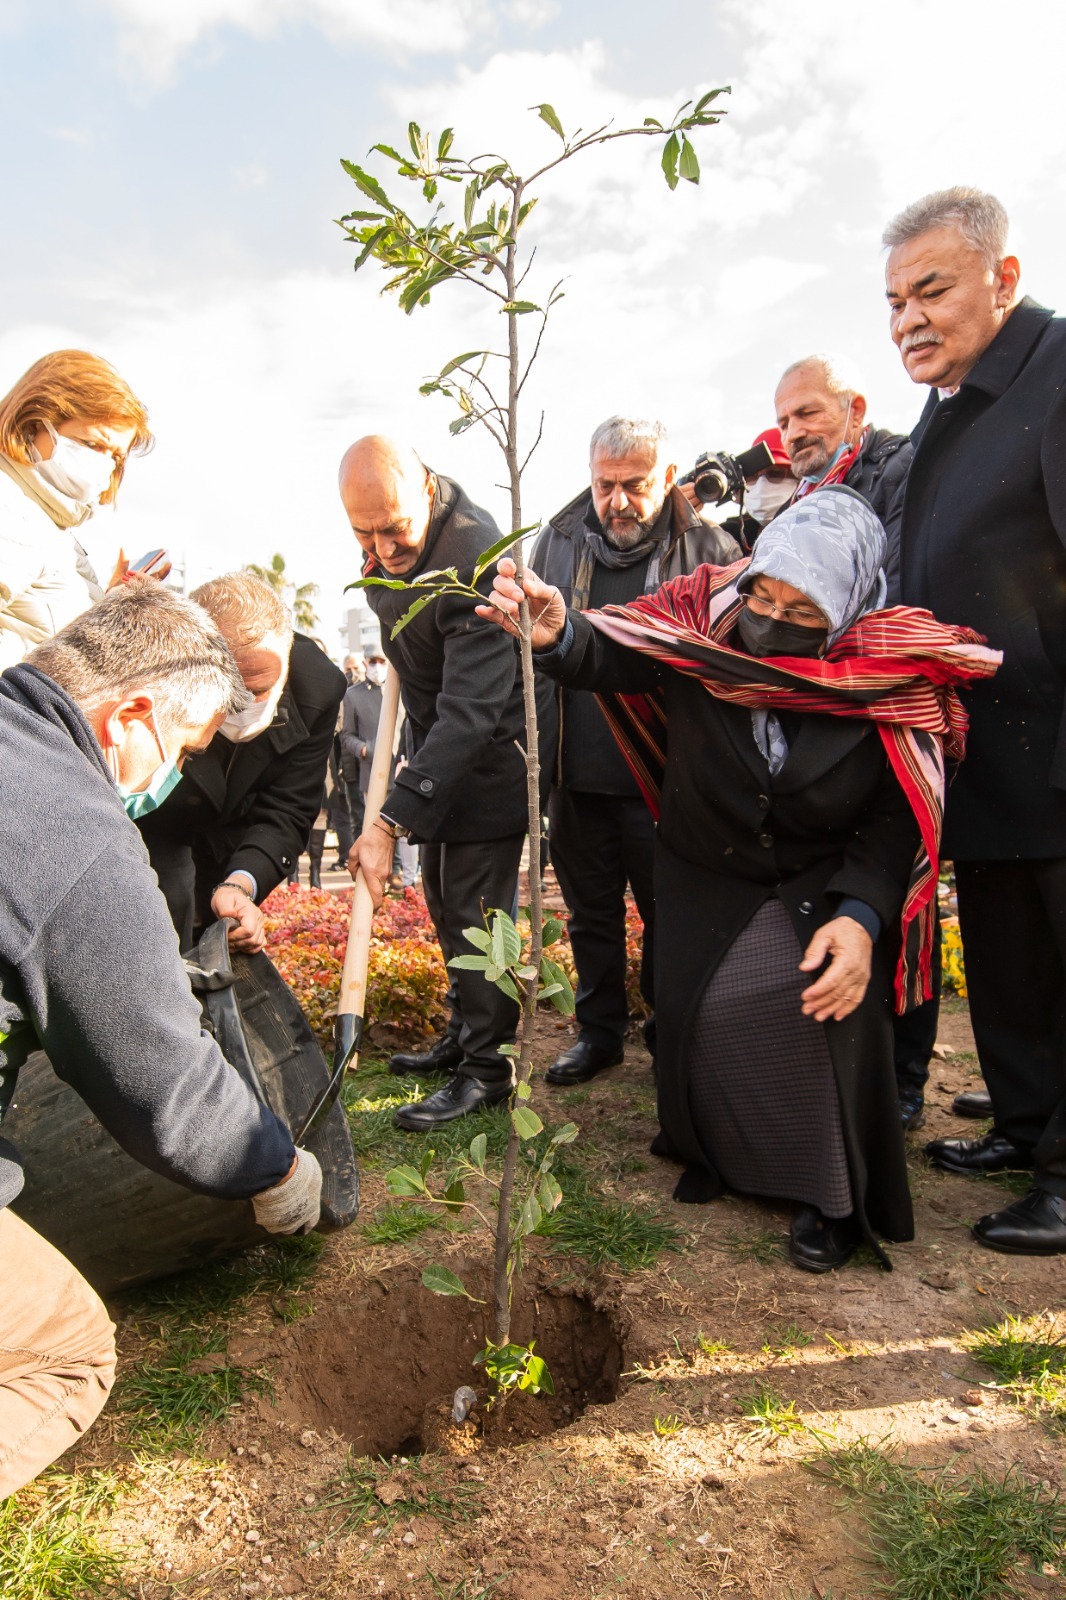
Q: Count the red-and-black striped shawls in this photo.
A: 1